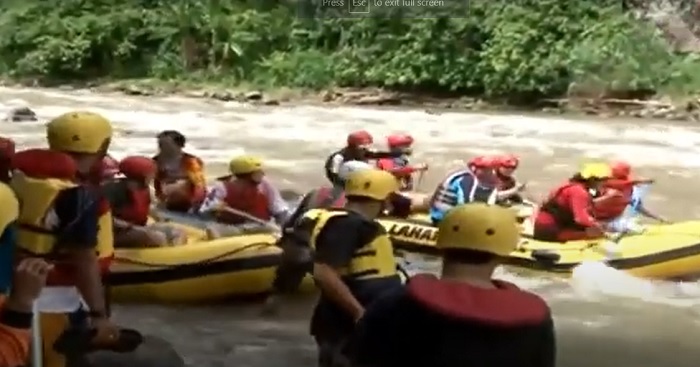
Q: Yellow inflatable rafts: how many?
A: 2